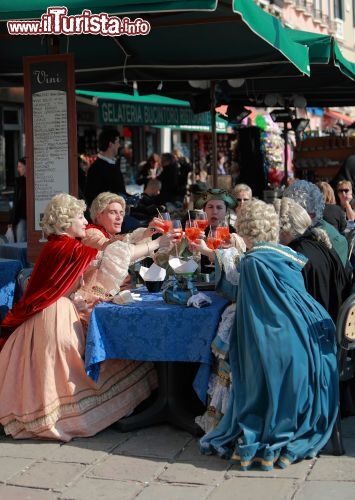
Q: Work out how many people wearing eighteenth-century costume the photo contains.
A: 6